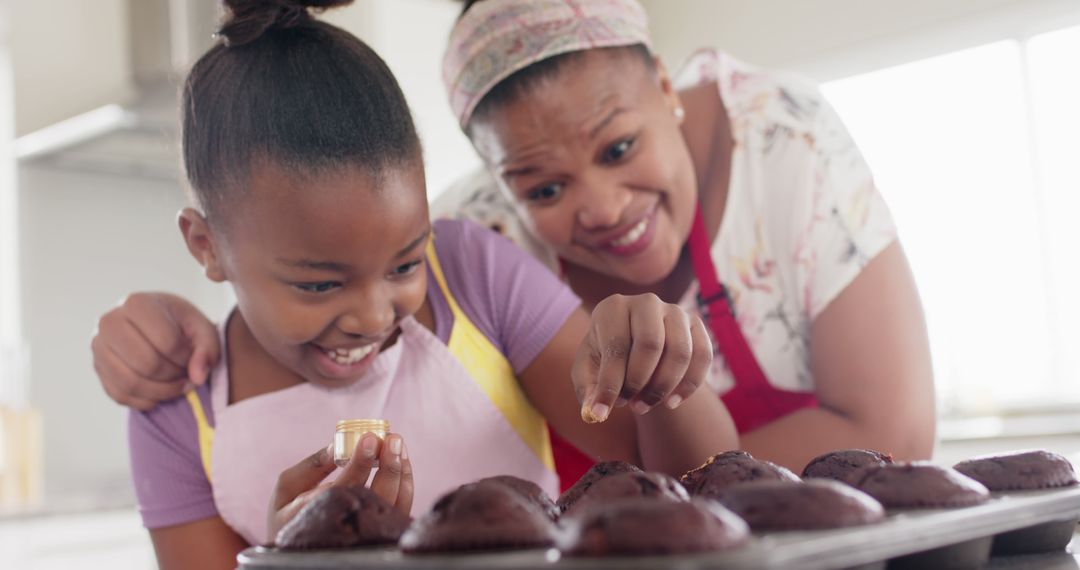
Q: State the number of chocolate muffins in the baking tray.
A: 11